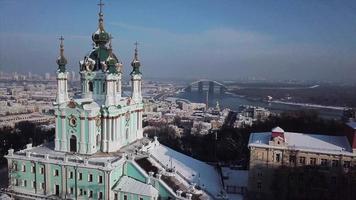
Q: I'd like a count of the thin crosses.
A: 4